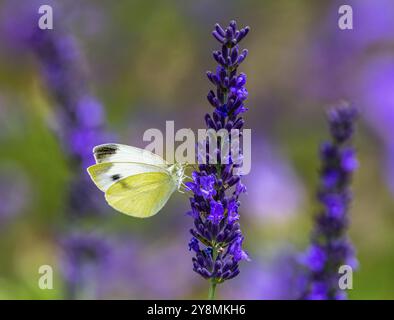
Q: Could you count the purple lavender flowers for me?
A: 3